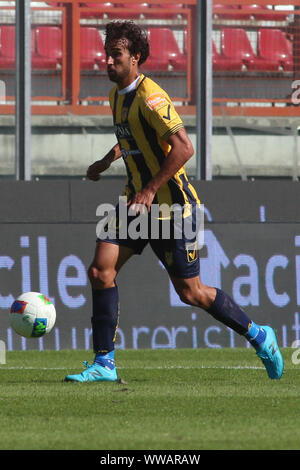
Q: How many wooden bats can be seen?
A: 0